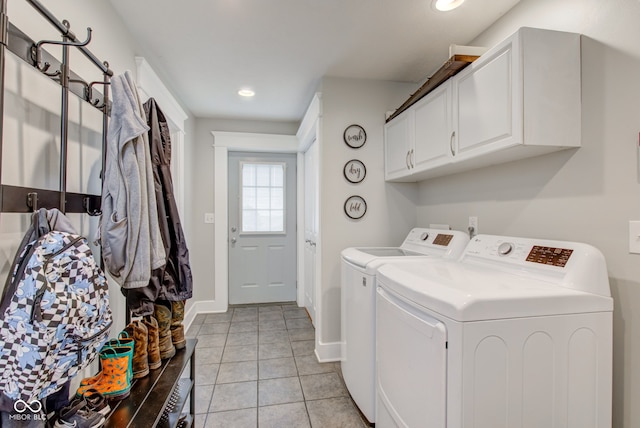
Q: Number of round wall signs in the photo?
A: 3